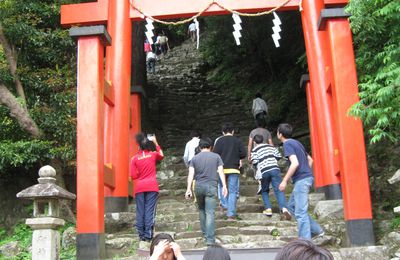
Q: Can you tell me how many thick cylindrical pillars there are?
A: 2